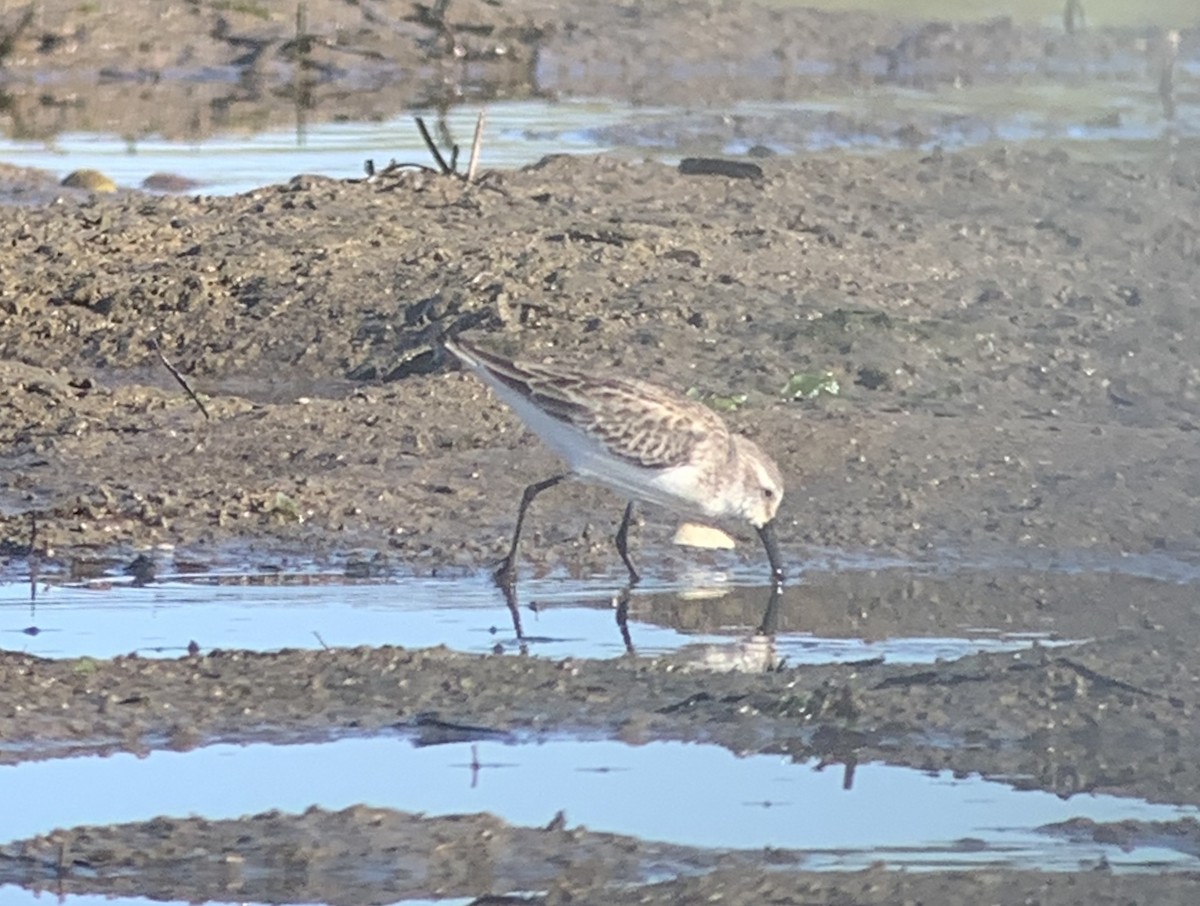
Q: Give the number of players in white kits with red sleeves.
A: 0